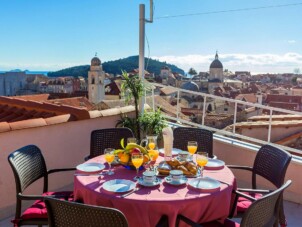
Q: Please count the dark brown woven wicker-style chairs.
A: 6